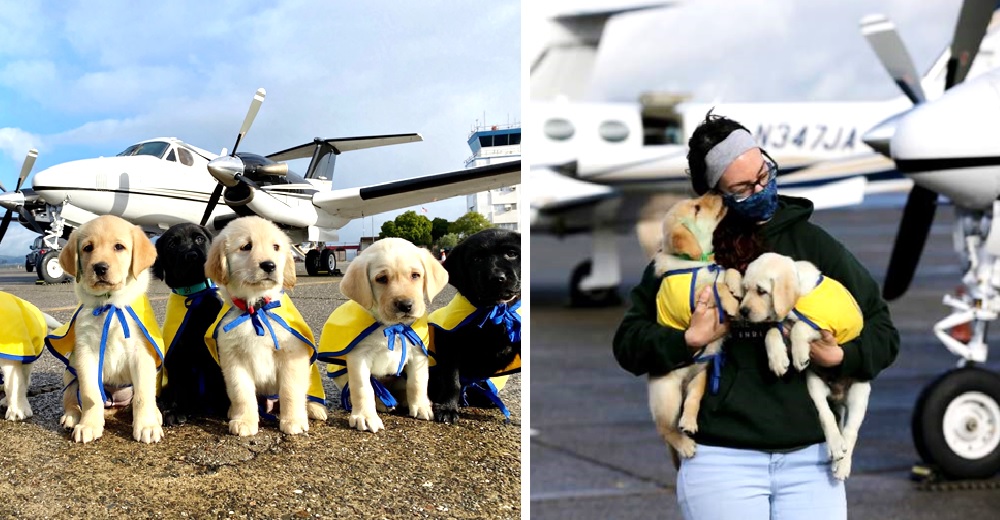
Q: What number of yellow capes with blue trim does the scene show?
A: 8